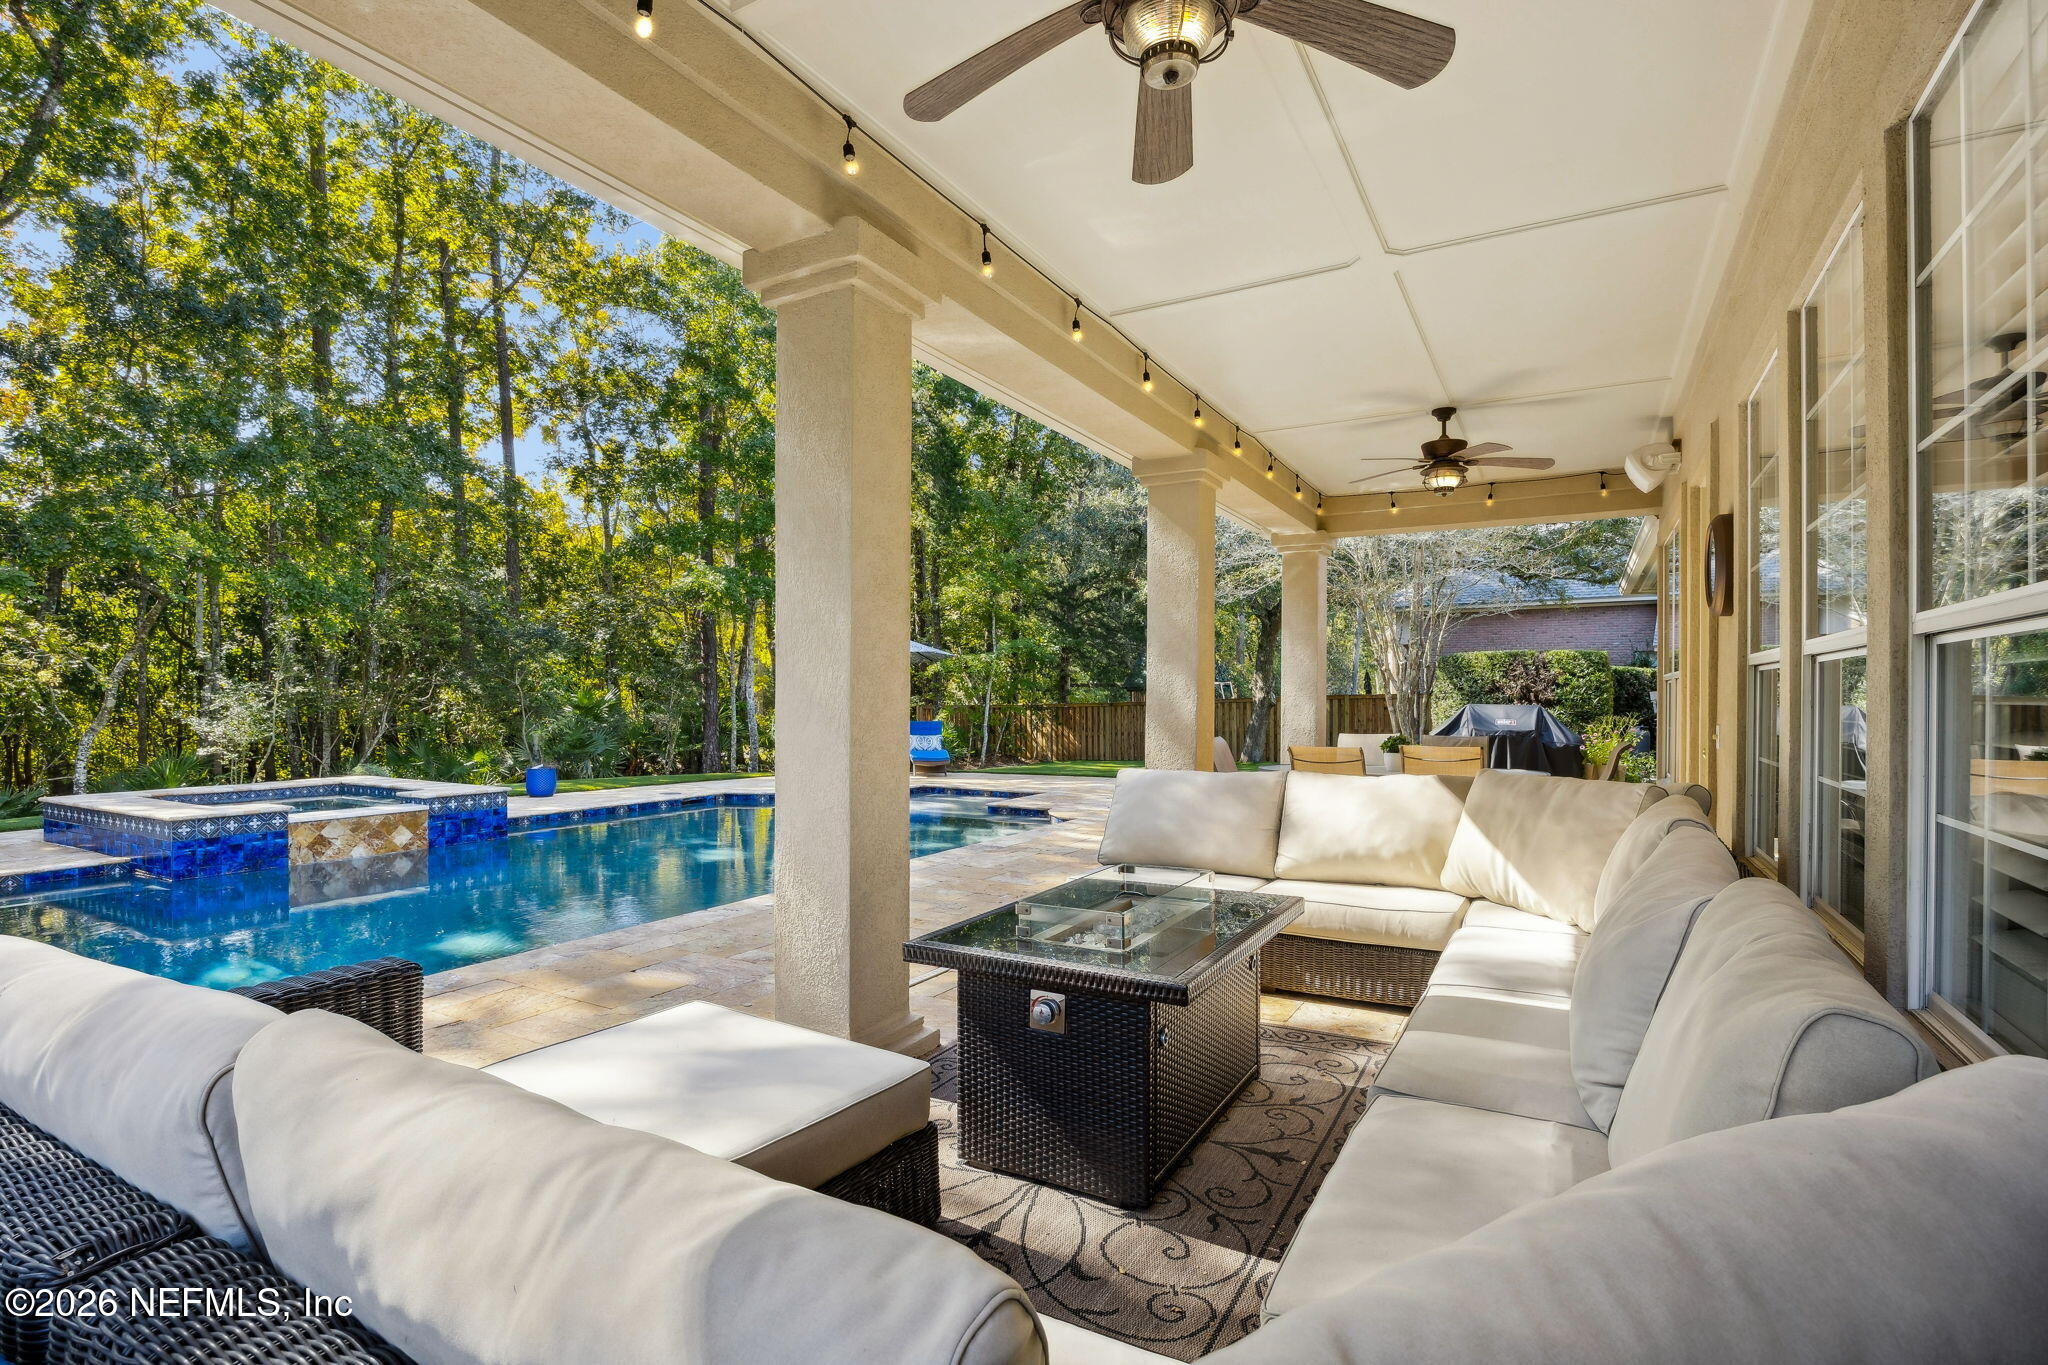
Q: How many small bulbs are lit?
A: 13